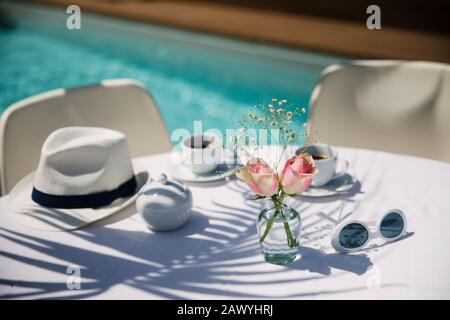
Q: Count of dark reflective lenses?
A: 2